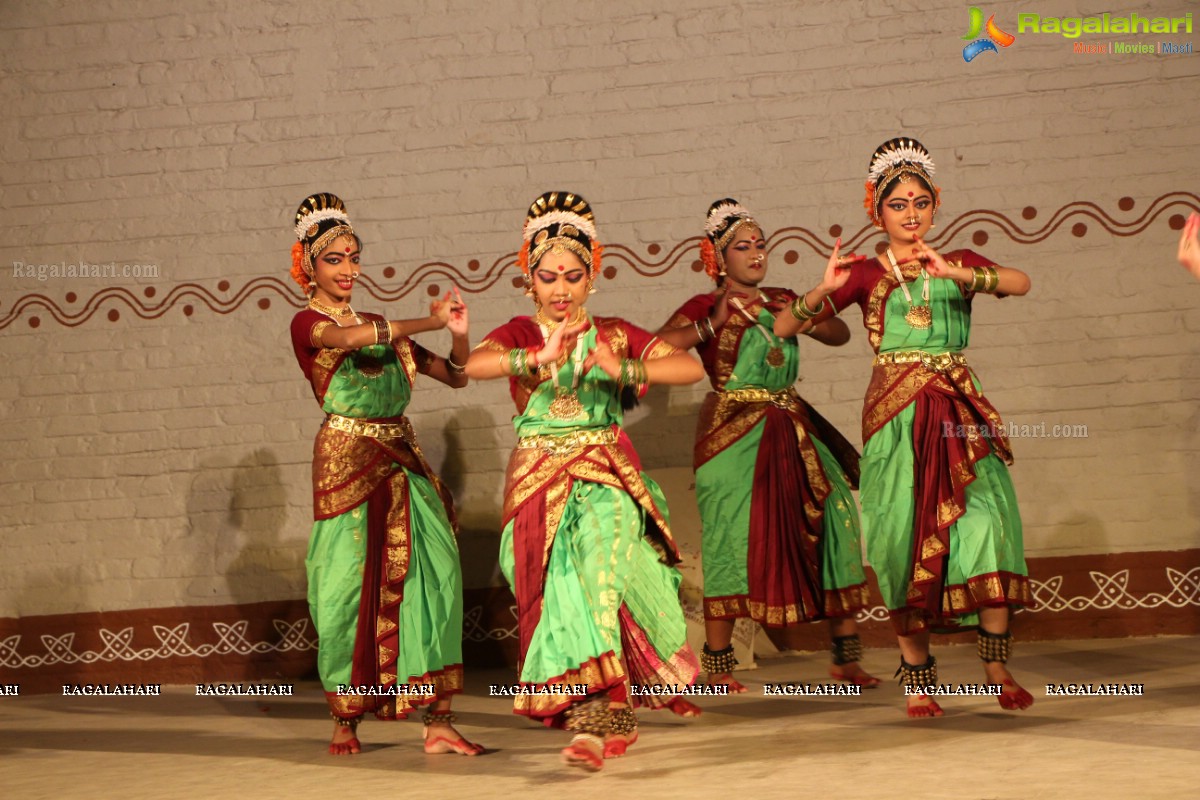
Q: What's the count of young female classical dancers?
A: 4